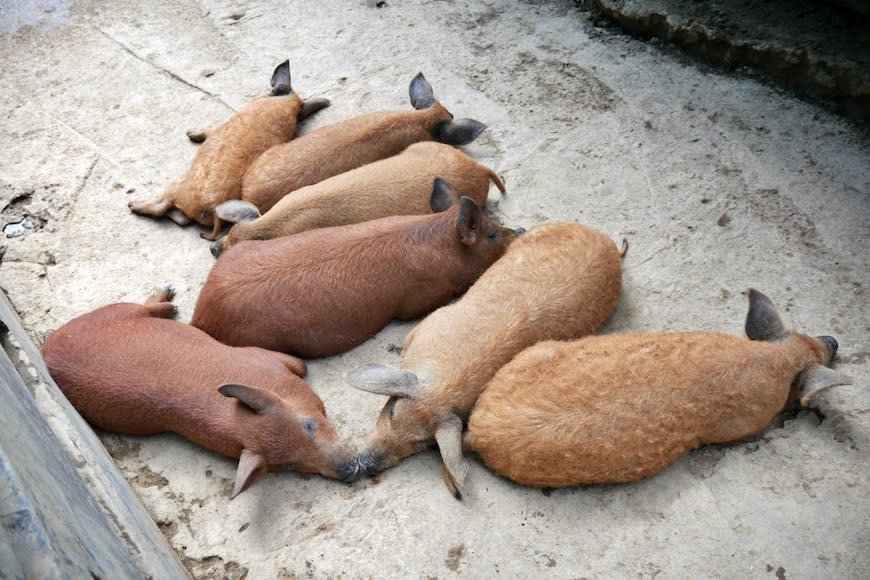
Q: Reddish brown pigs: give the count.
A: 2